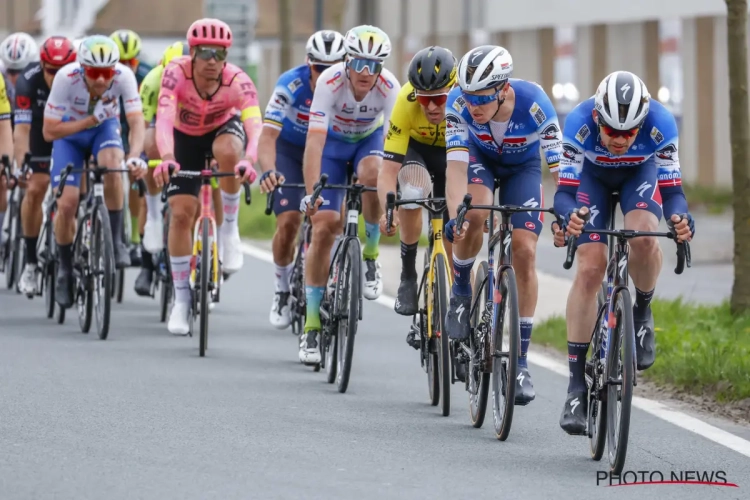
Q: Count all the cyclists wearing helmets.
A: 11